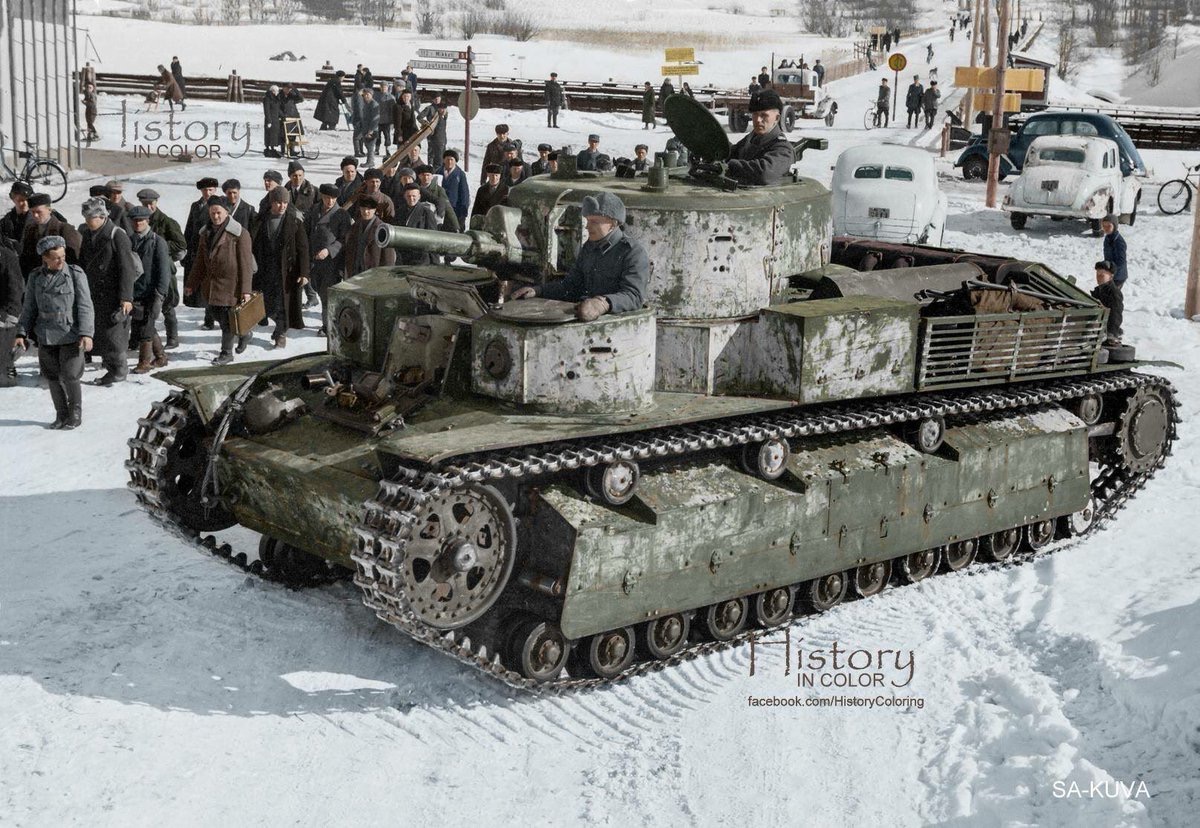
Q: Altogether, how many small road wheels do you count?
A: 12